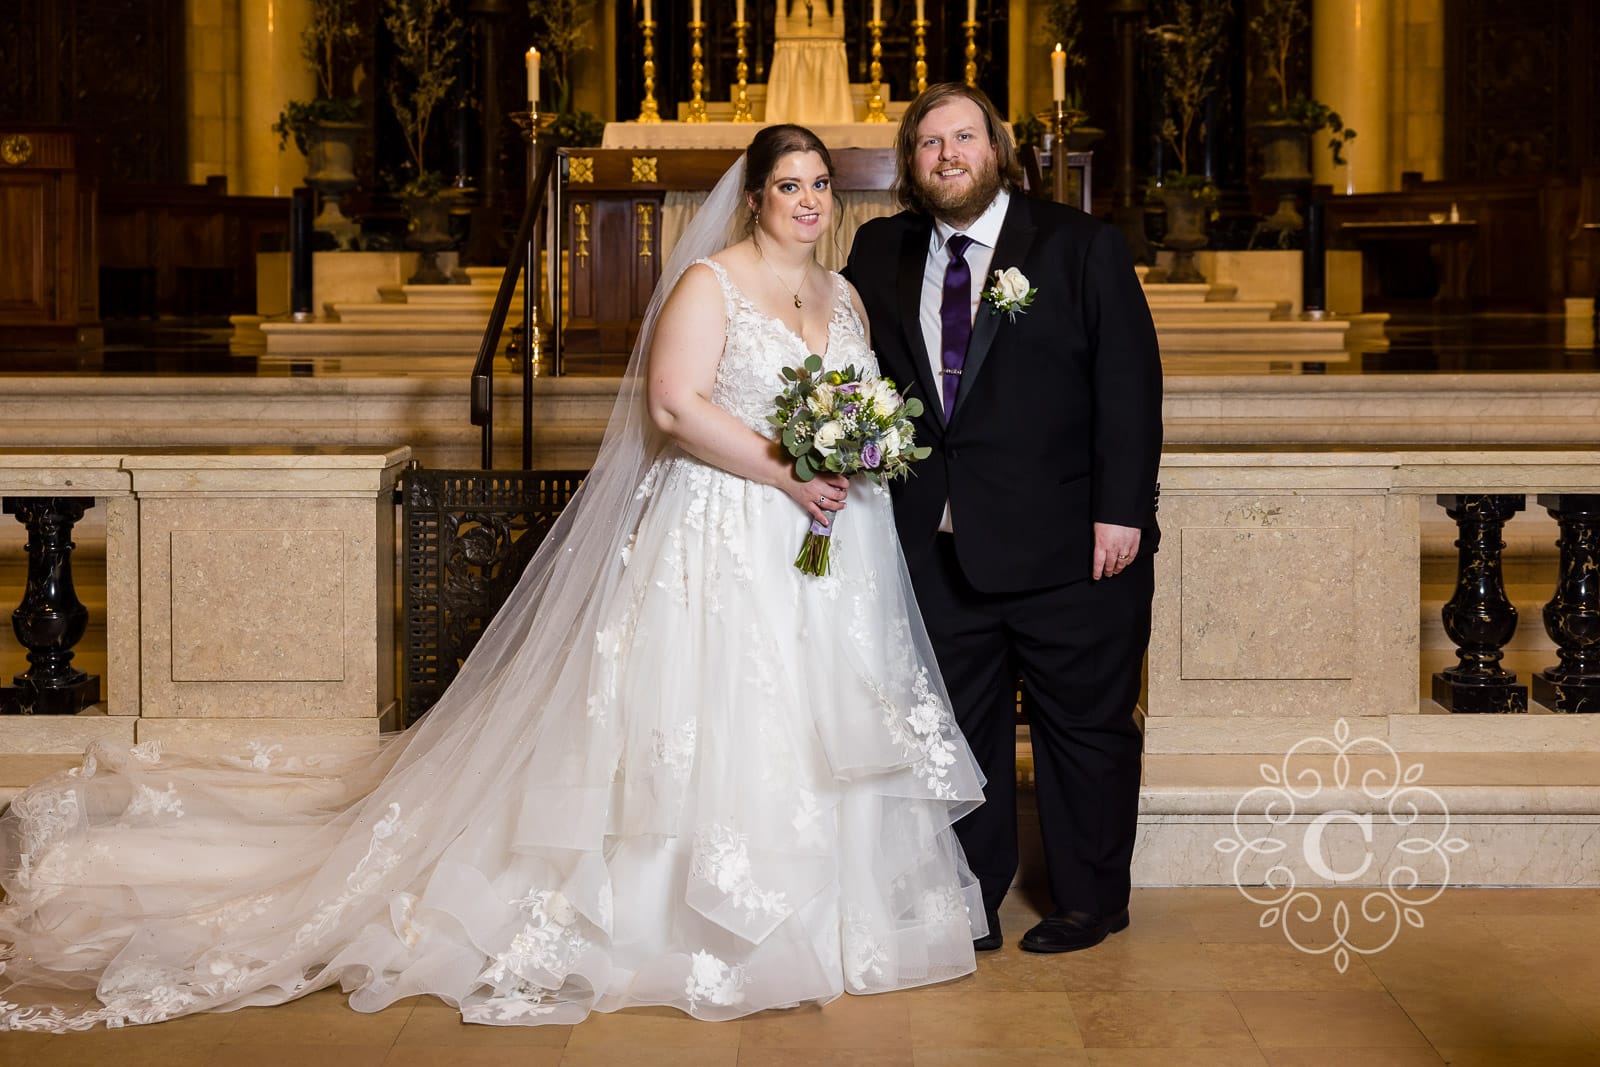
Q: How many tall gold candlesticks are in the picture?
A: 6